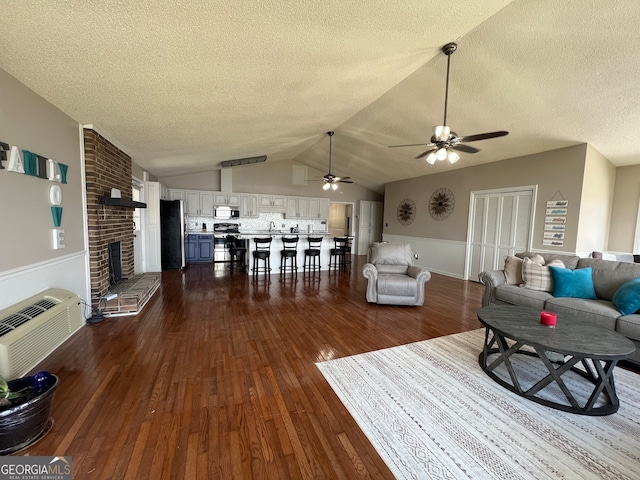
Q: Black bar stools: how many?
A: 6